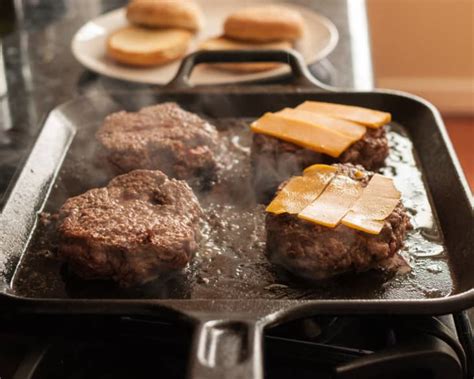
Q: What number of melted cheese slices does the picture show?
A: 6